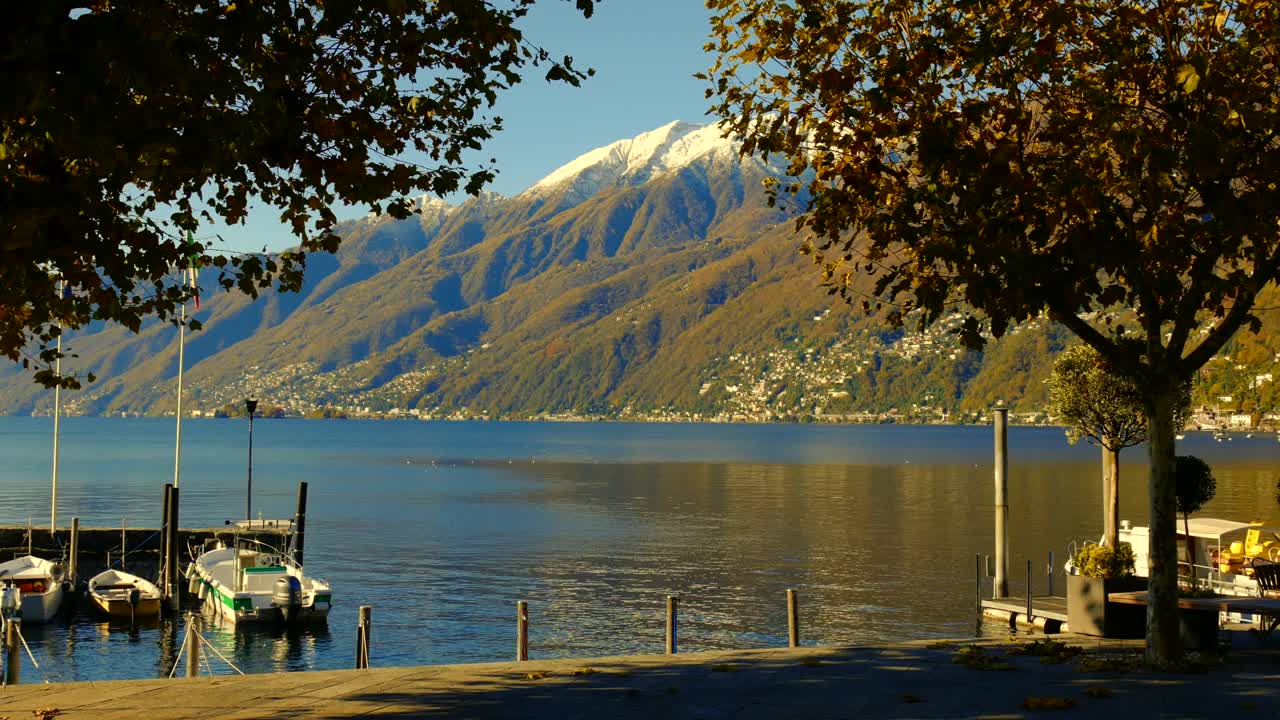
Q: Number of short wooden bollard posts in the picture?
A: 6